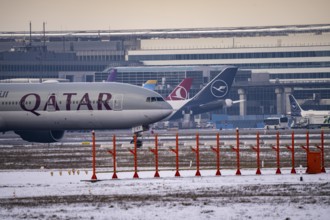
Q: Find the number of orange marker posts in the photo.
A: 13